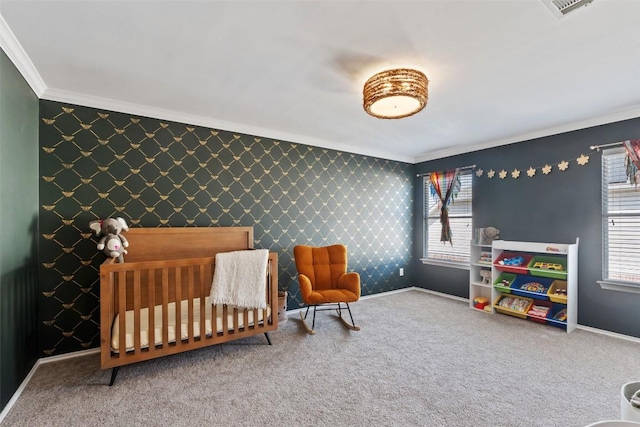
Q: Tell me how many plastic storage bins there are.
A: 8